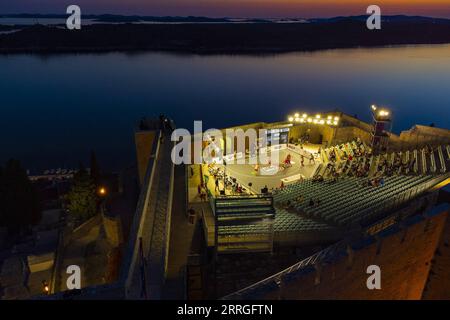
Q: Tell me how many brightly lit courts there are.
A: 1